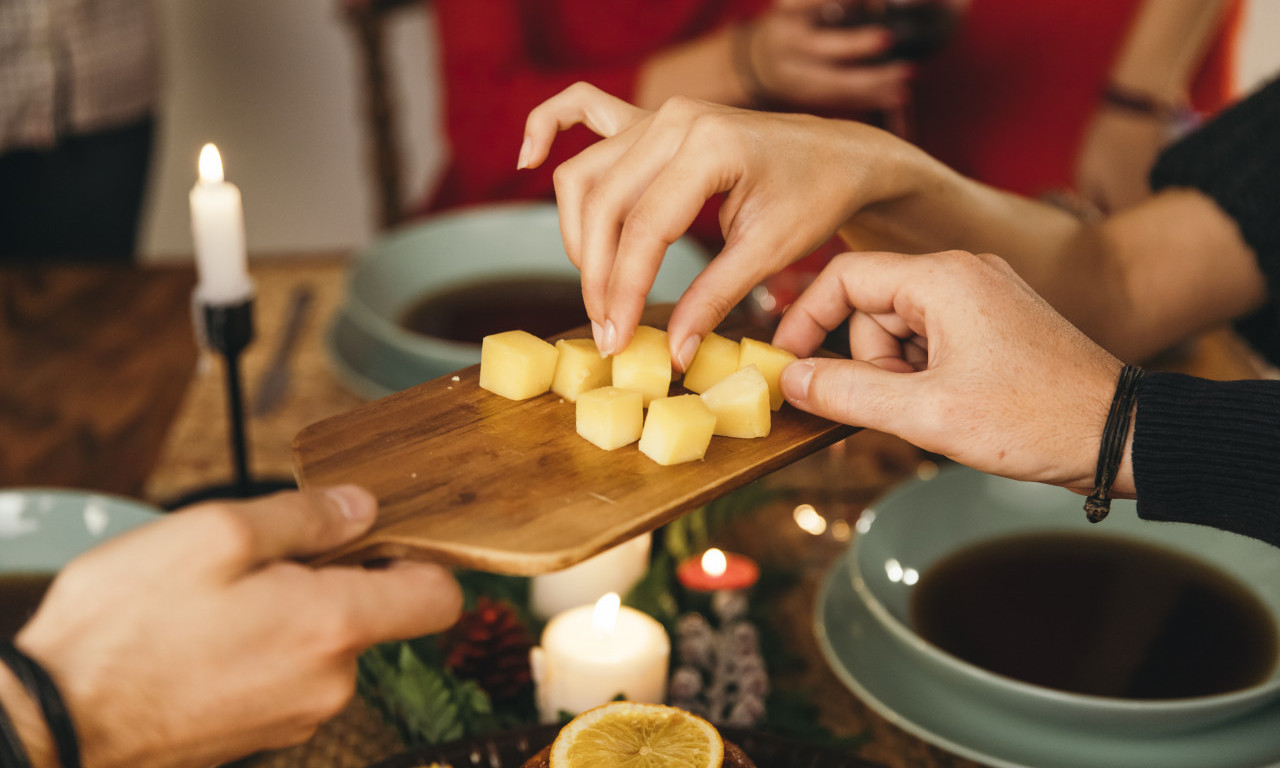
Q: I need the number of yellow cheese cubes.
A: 8